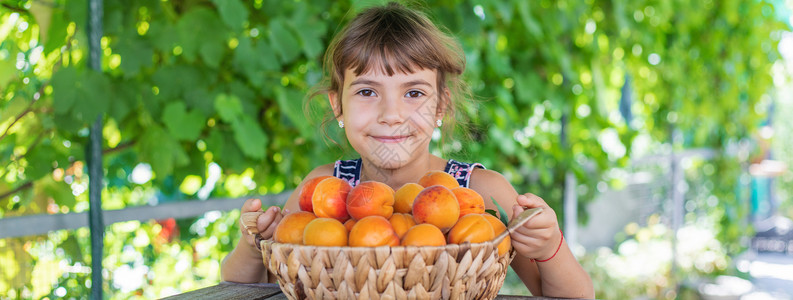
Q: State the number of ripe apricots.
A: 15